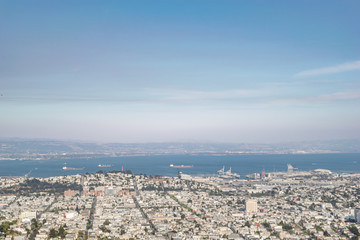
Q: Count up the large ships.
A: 3